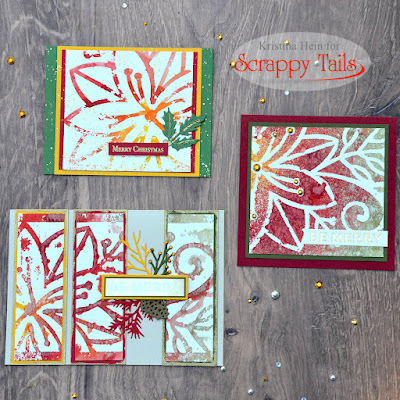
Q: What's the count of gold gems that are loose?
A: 13